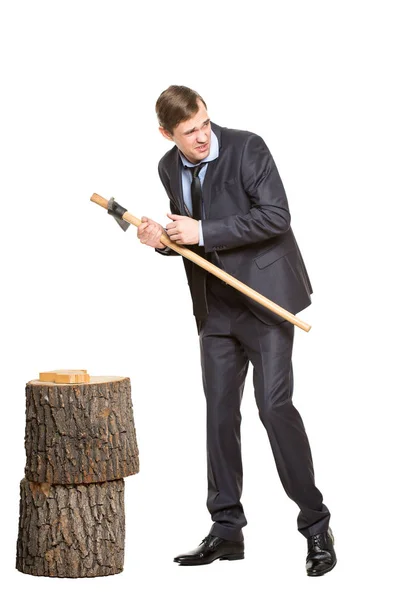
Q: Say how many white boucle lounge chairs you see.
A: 0